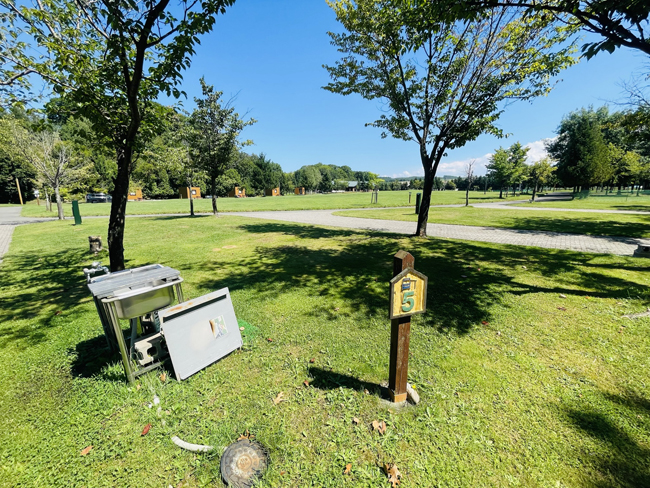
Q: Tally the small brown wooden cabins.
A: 5